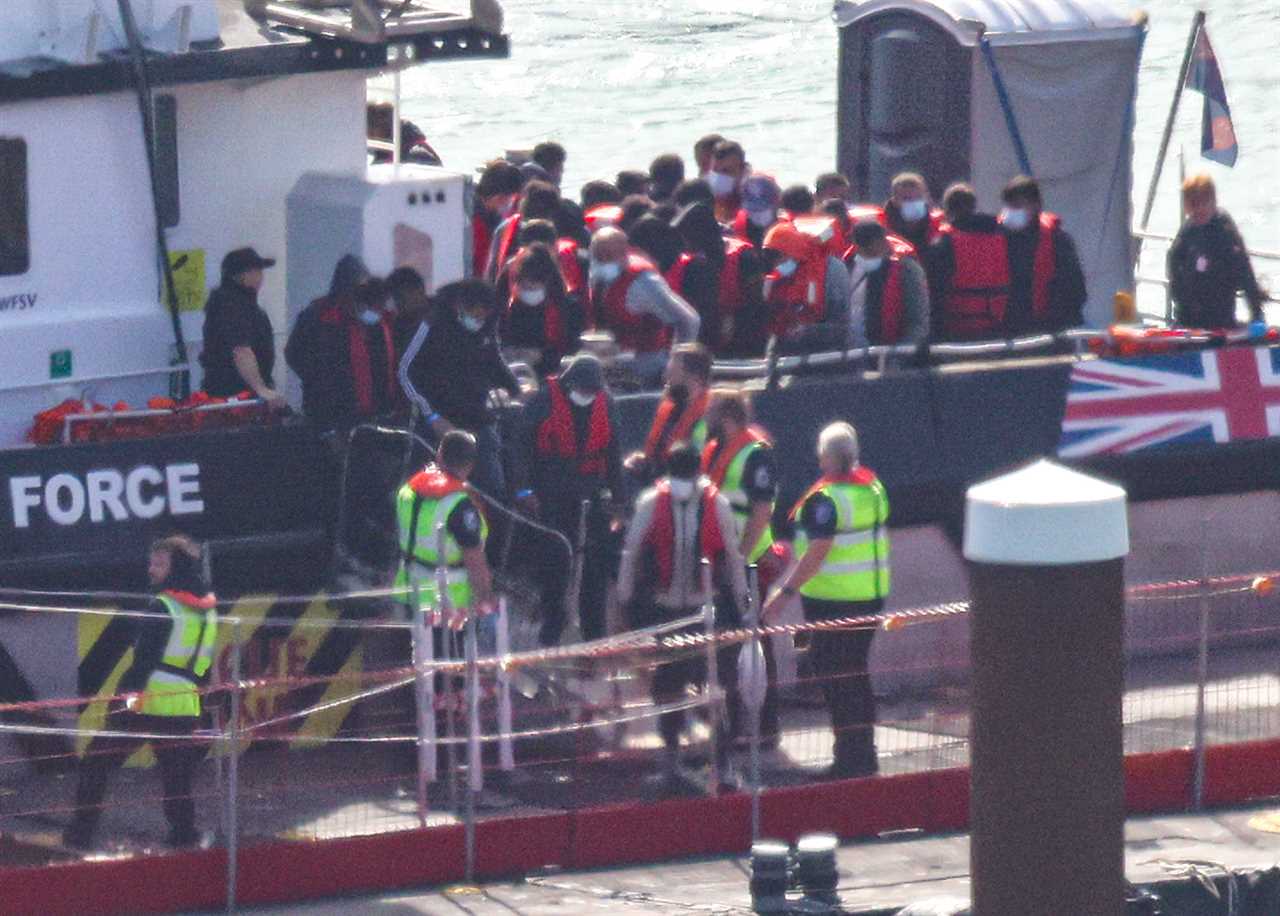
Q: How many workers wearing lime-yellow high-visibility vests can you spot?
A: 5